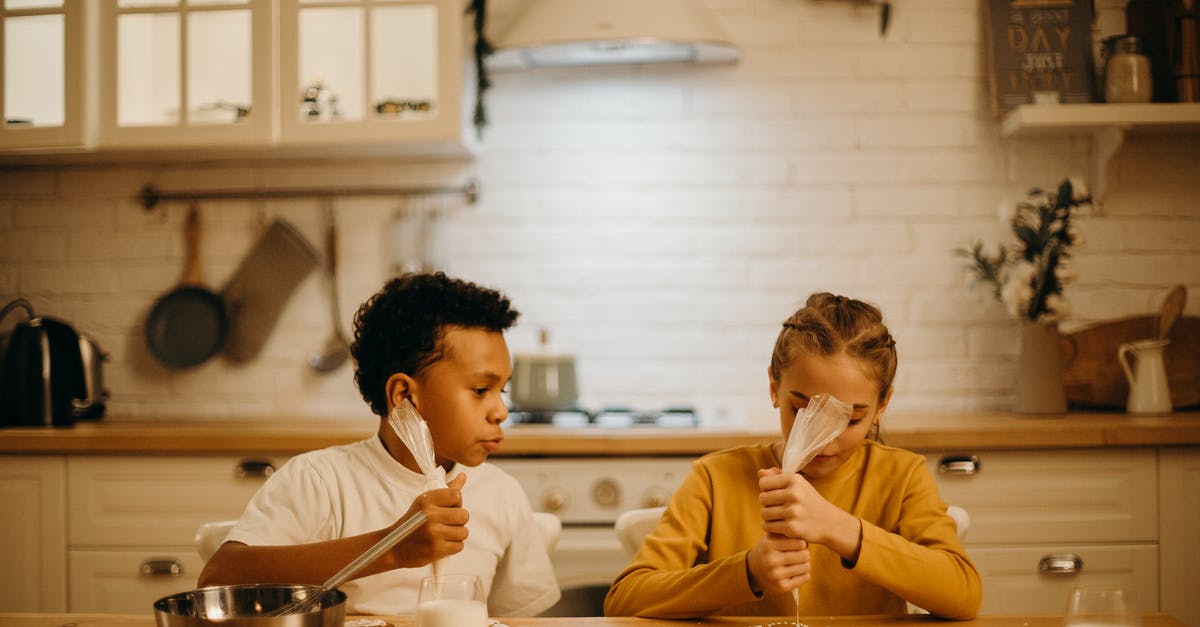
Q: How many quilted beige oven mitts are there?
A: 1